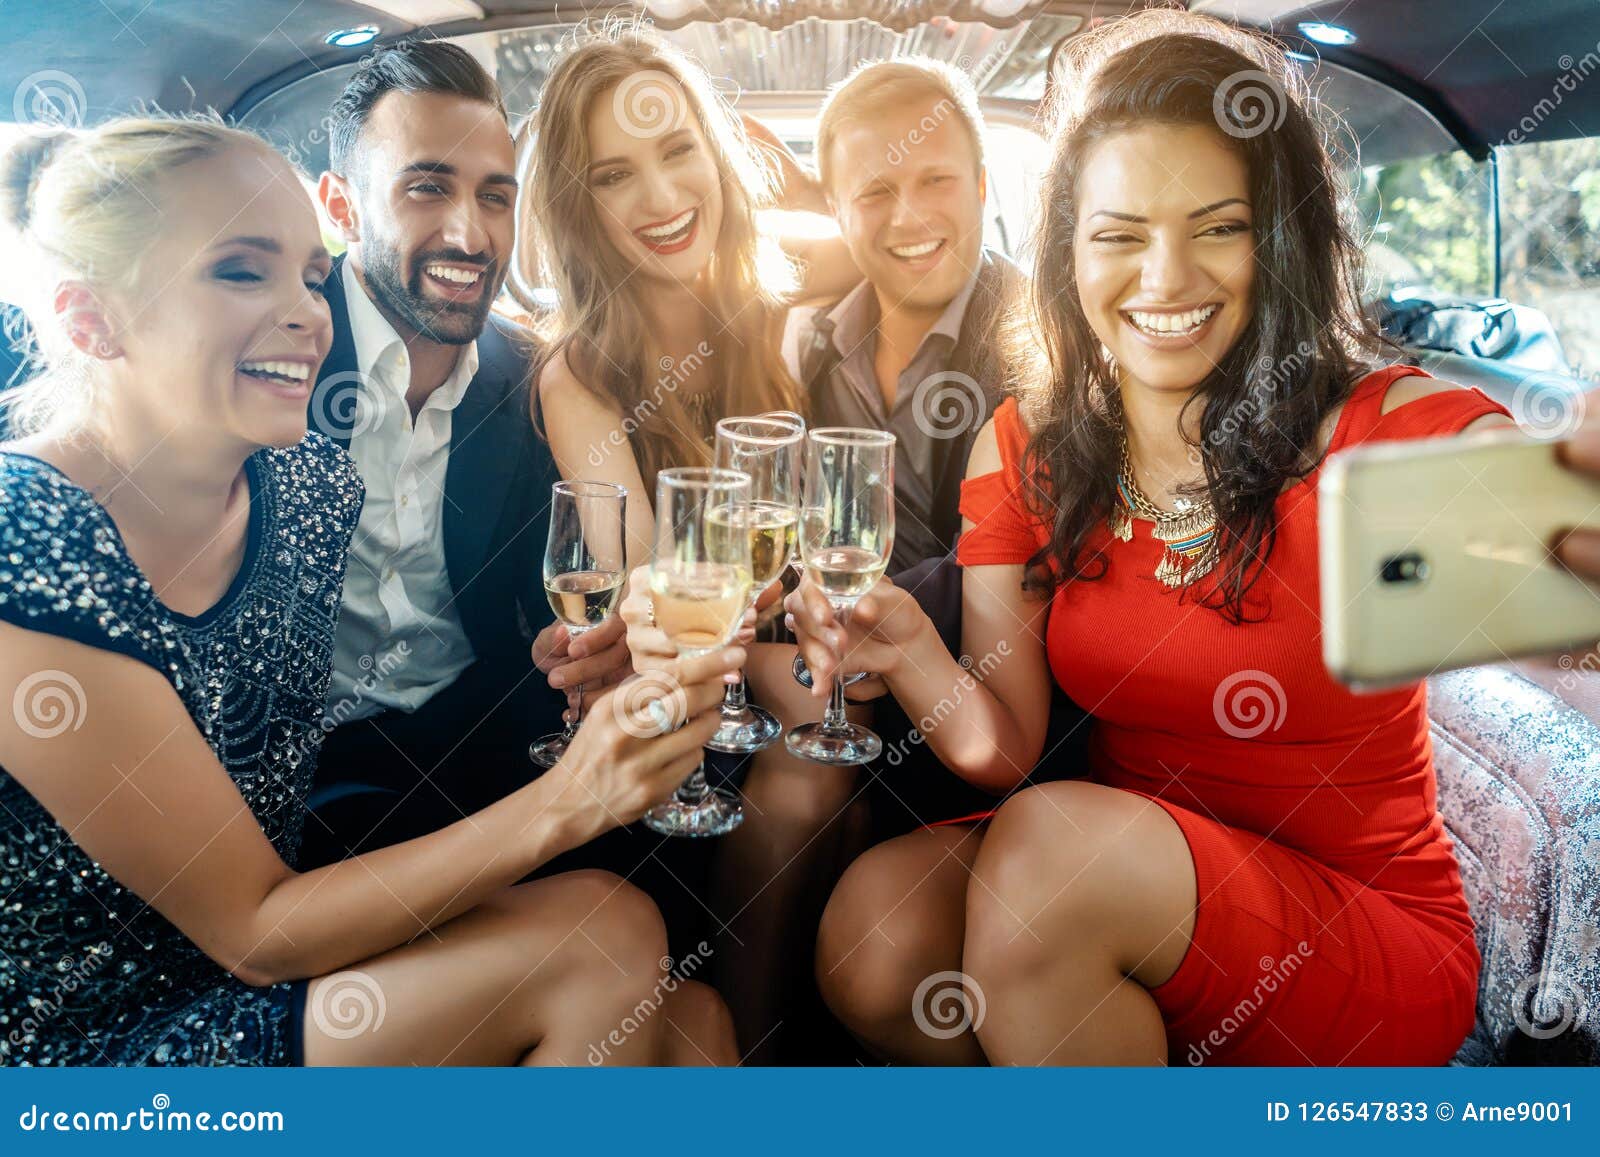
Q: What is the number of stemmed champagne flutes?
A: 5